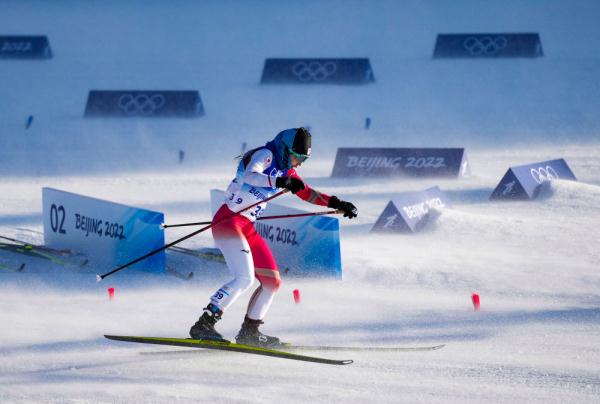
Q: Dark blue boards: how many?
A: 7